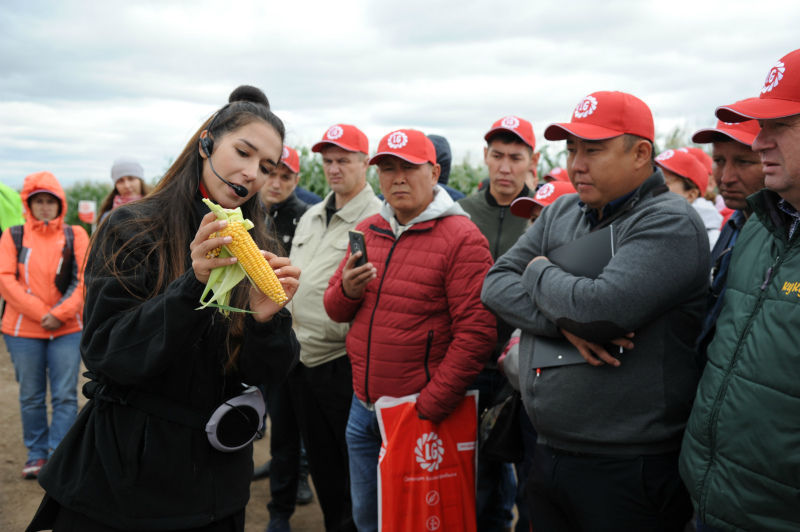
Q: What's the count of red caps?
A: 11